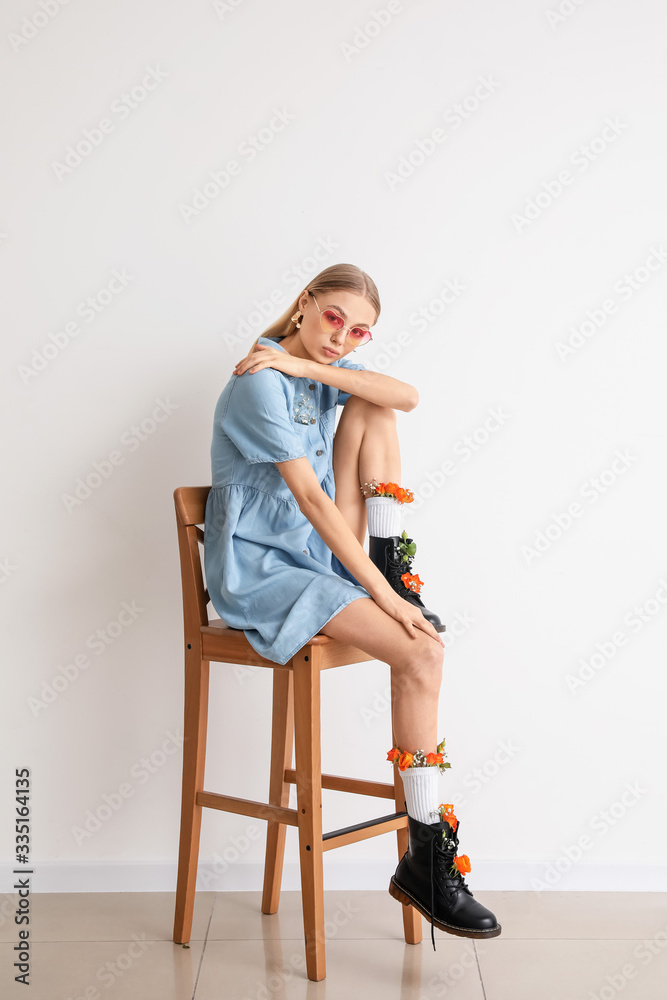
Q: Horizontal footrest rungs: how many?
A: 3